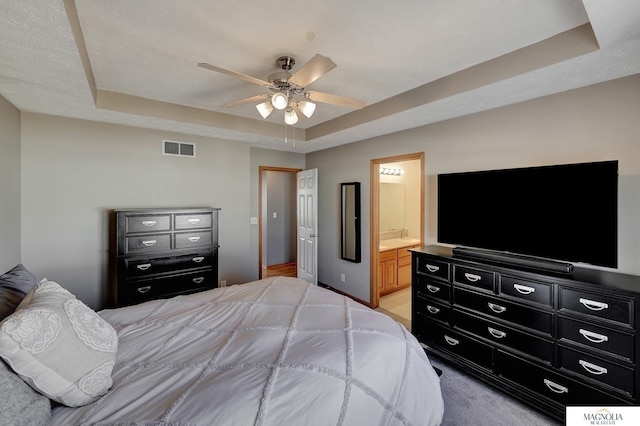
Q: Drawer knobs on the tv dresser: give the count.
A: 12